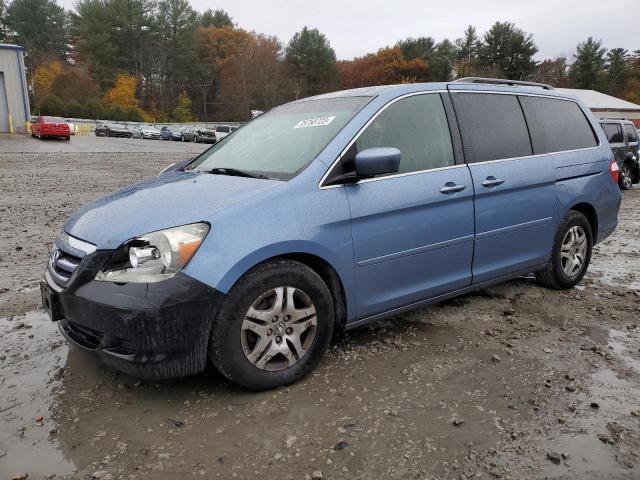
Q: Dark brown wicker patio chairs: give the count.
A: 0